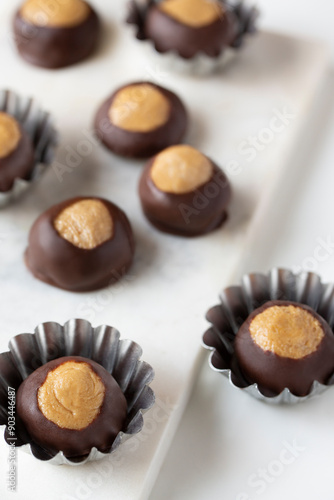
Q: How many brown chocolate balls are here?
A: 8